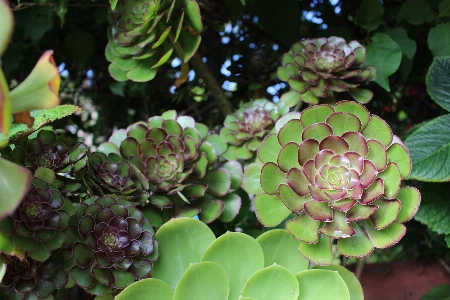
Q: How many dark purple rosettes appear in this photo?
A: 5